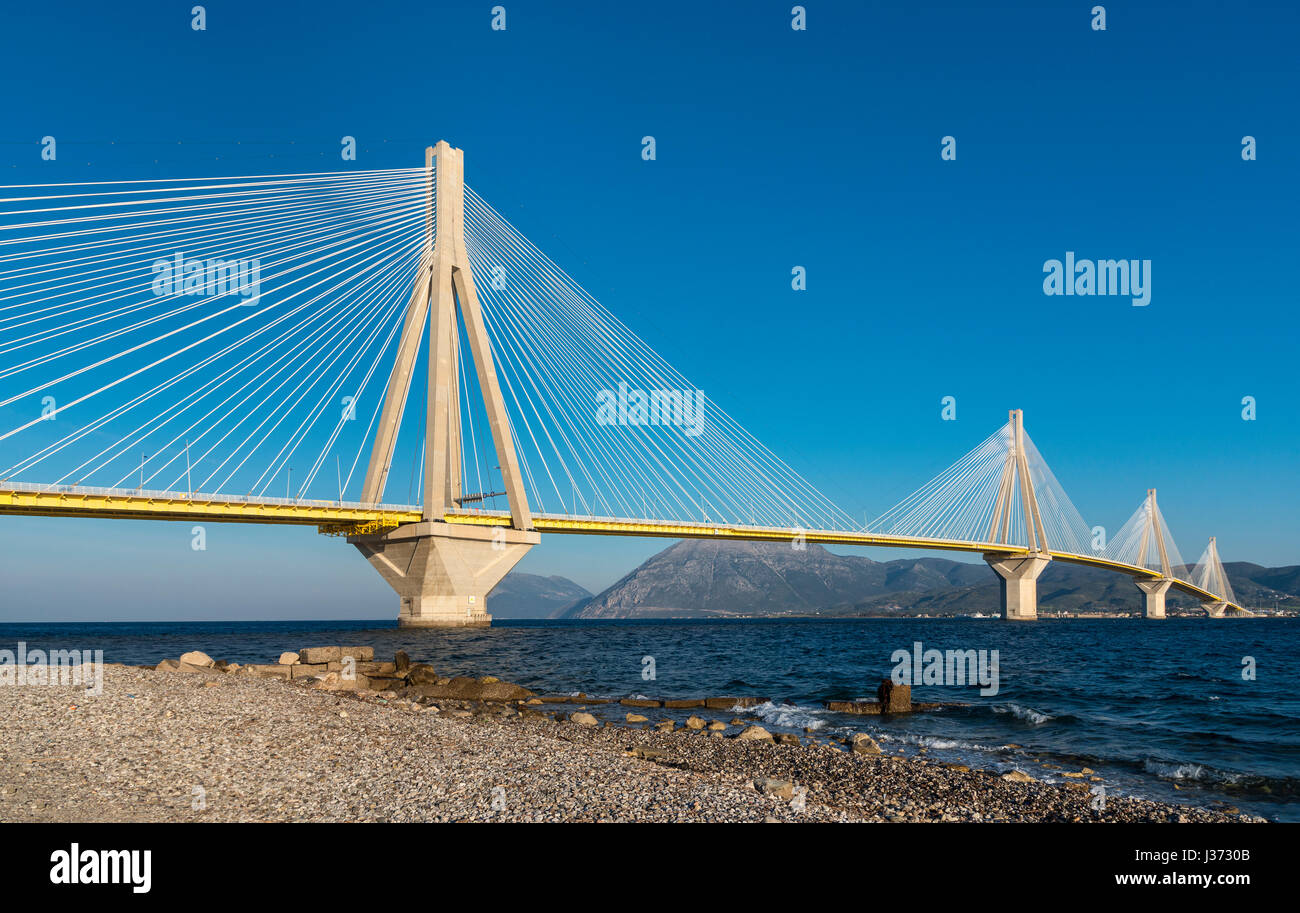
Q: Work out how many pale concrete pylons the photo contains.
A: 4